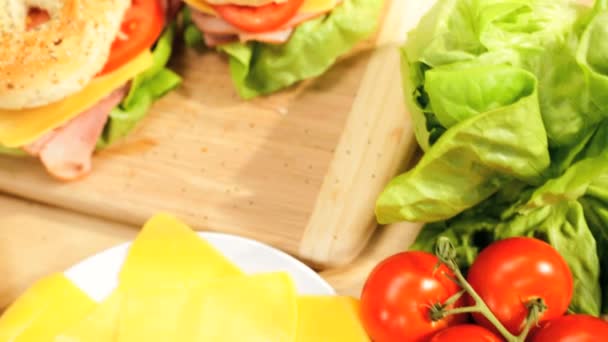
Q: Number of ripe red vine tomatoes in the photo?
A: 4